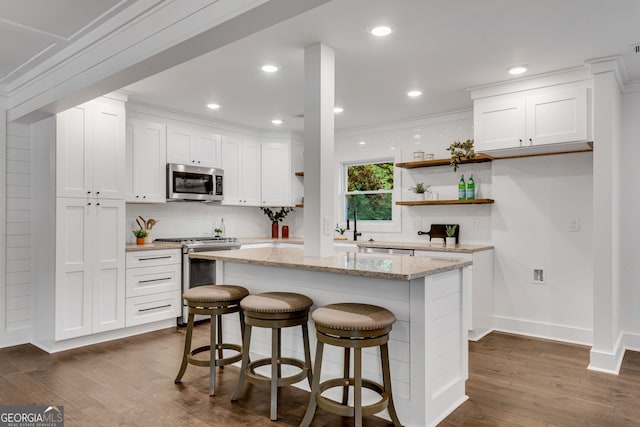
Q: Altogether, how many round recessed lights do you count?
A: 7